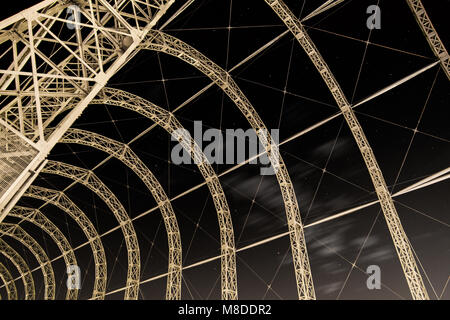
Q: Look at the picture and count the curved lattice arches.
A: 11